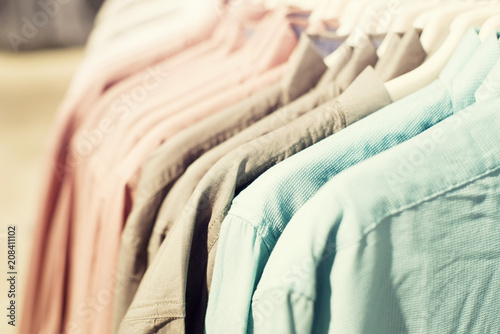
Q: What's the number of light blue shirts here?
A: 2